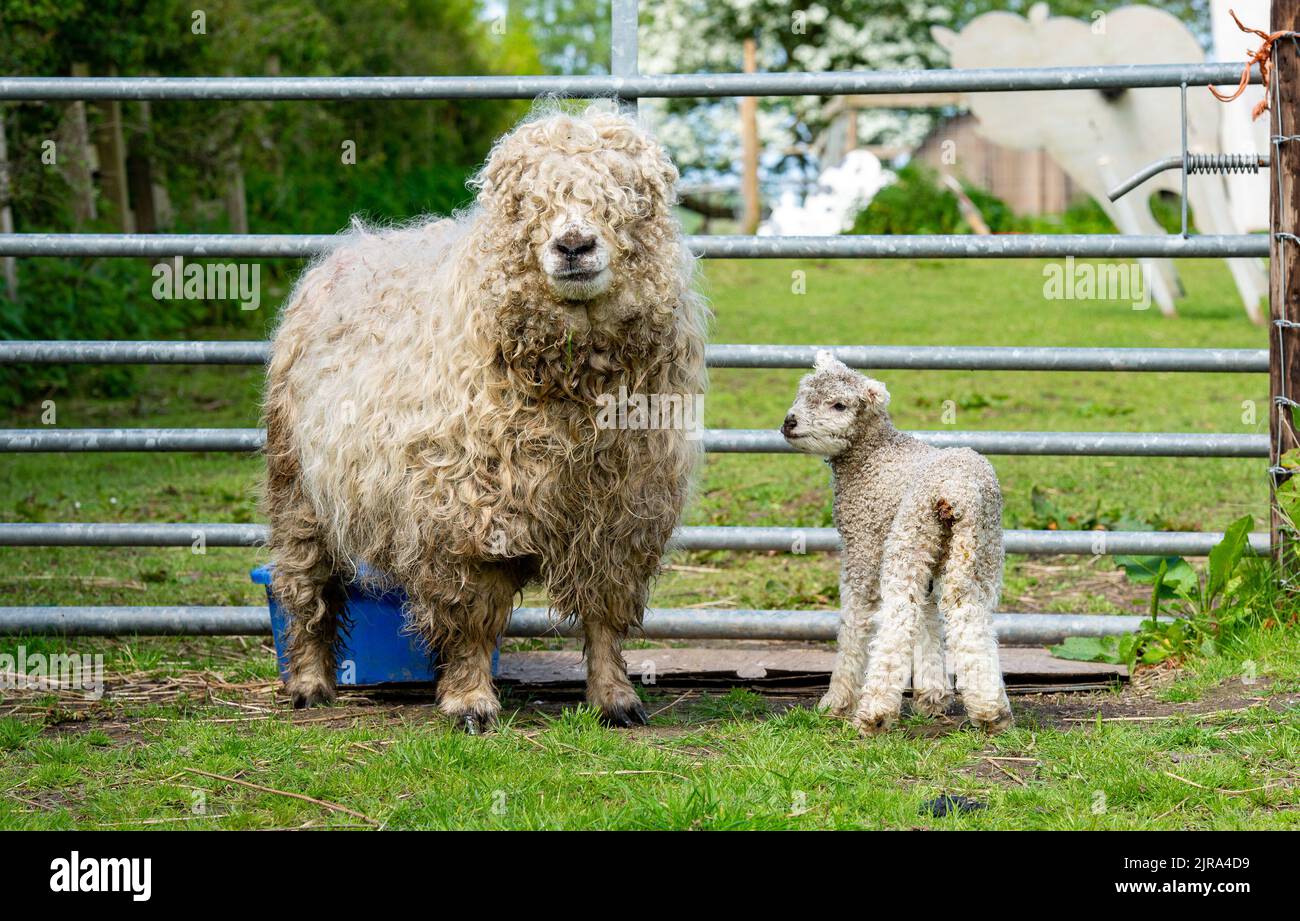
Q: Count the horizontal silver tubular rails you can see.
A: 6